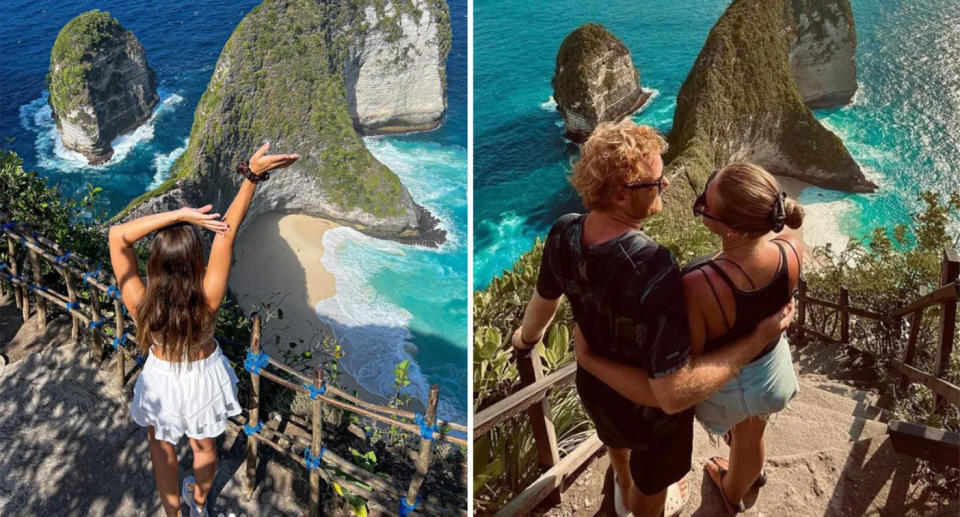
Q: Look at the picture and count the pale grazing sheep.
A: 0